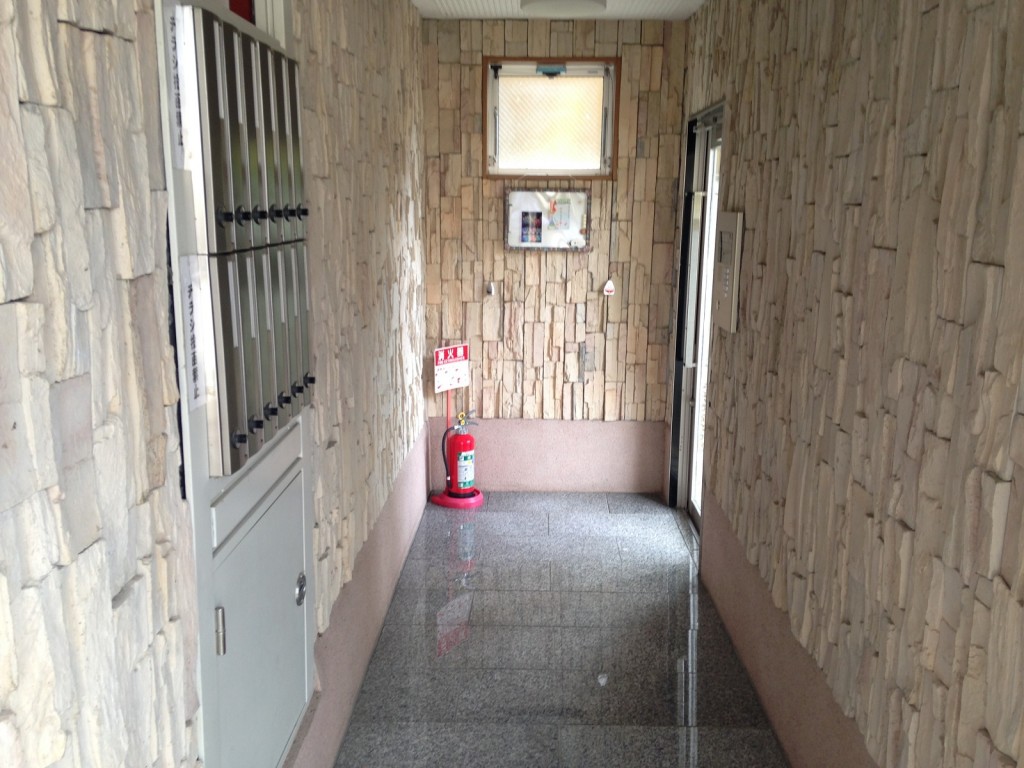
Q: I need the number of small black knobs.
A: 12